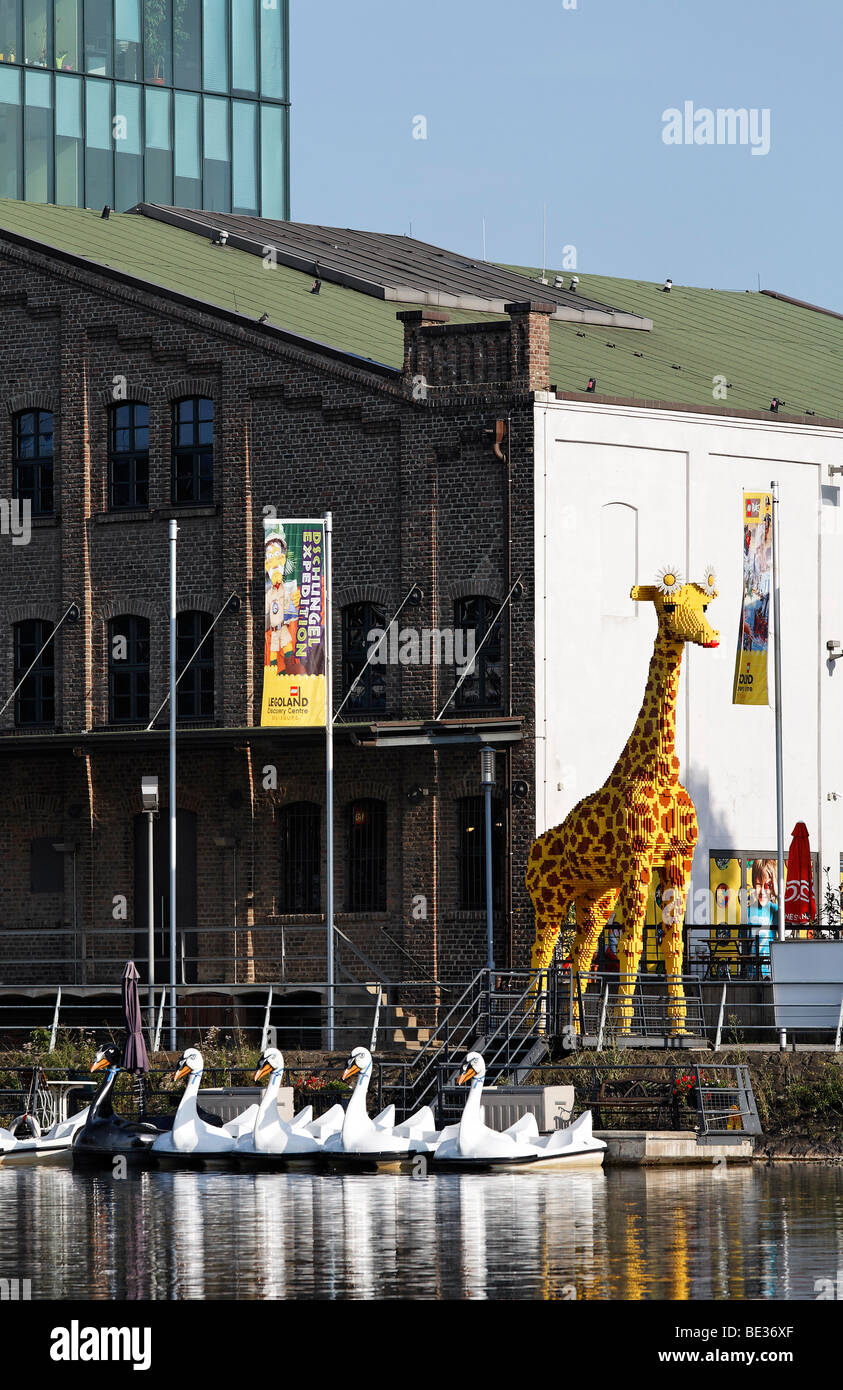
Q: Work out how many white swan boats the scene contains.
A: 4